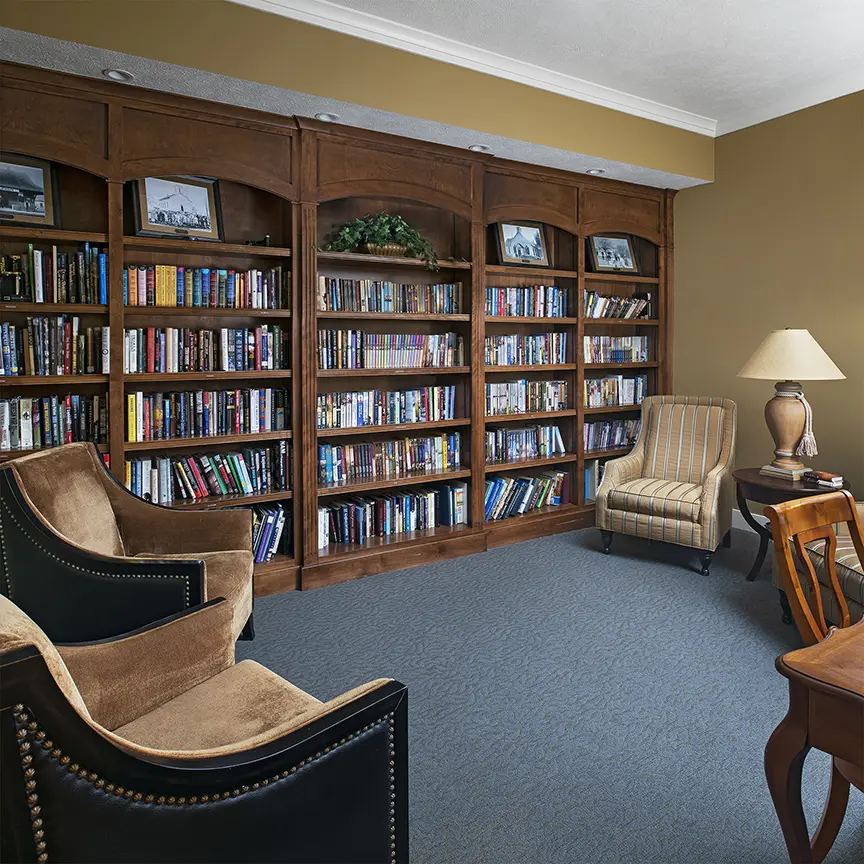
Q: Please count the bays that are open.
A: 5